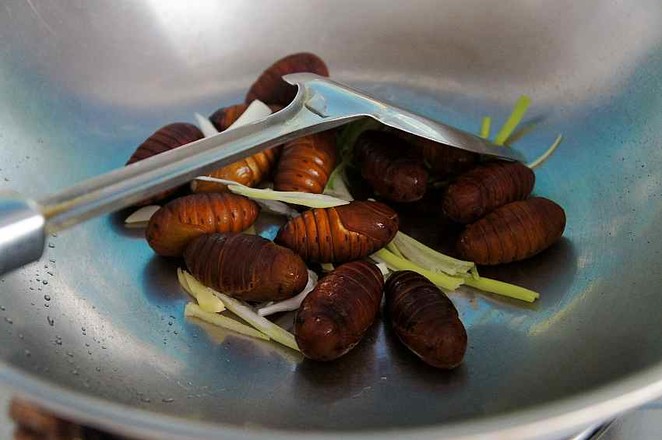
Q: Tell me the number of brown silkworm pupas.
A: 14